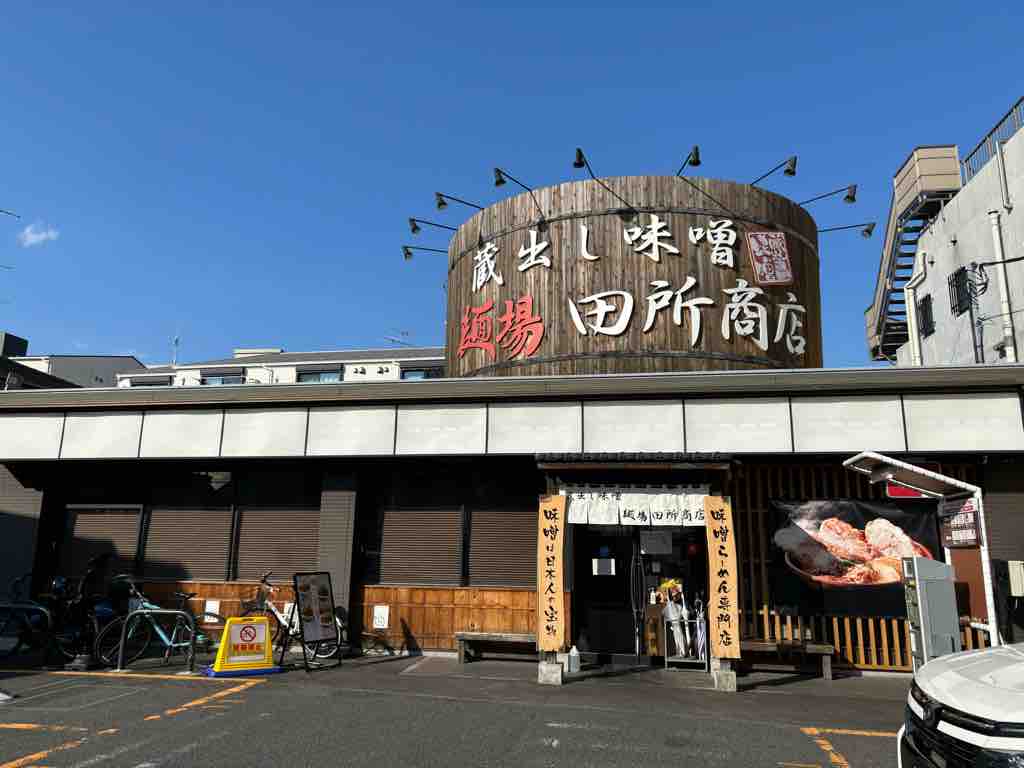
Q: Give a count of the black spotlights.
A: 9